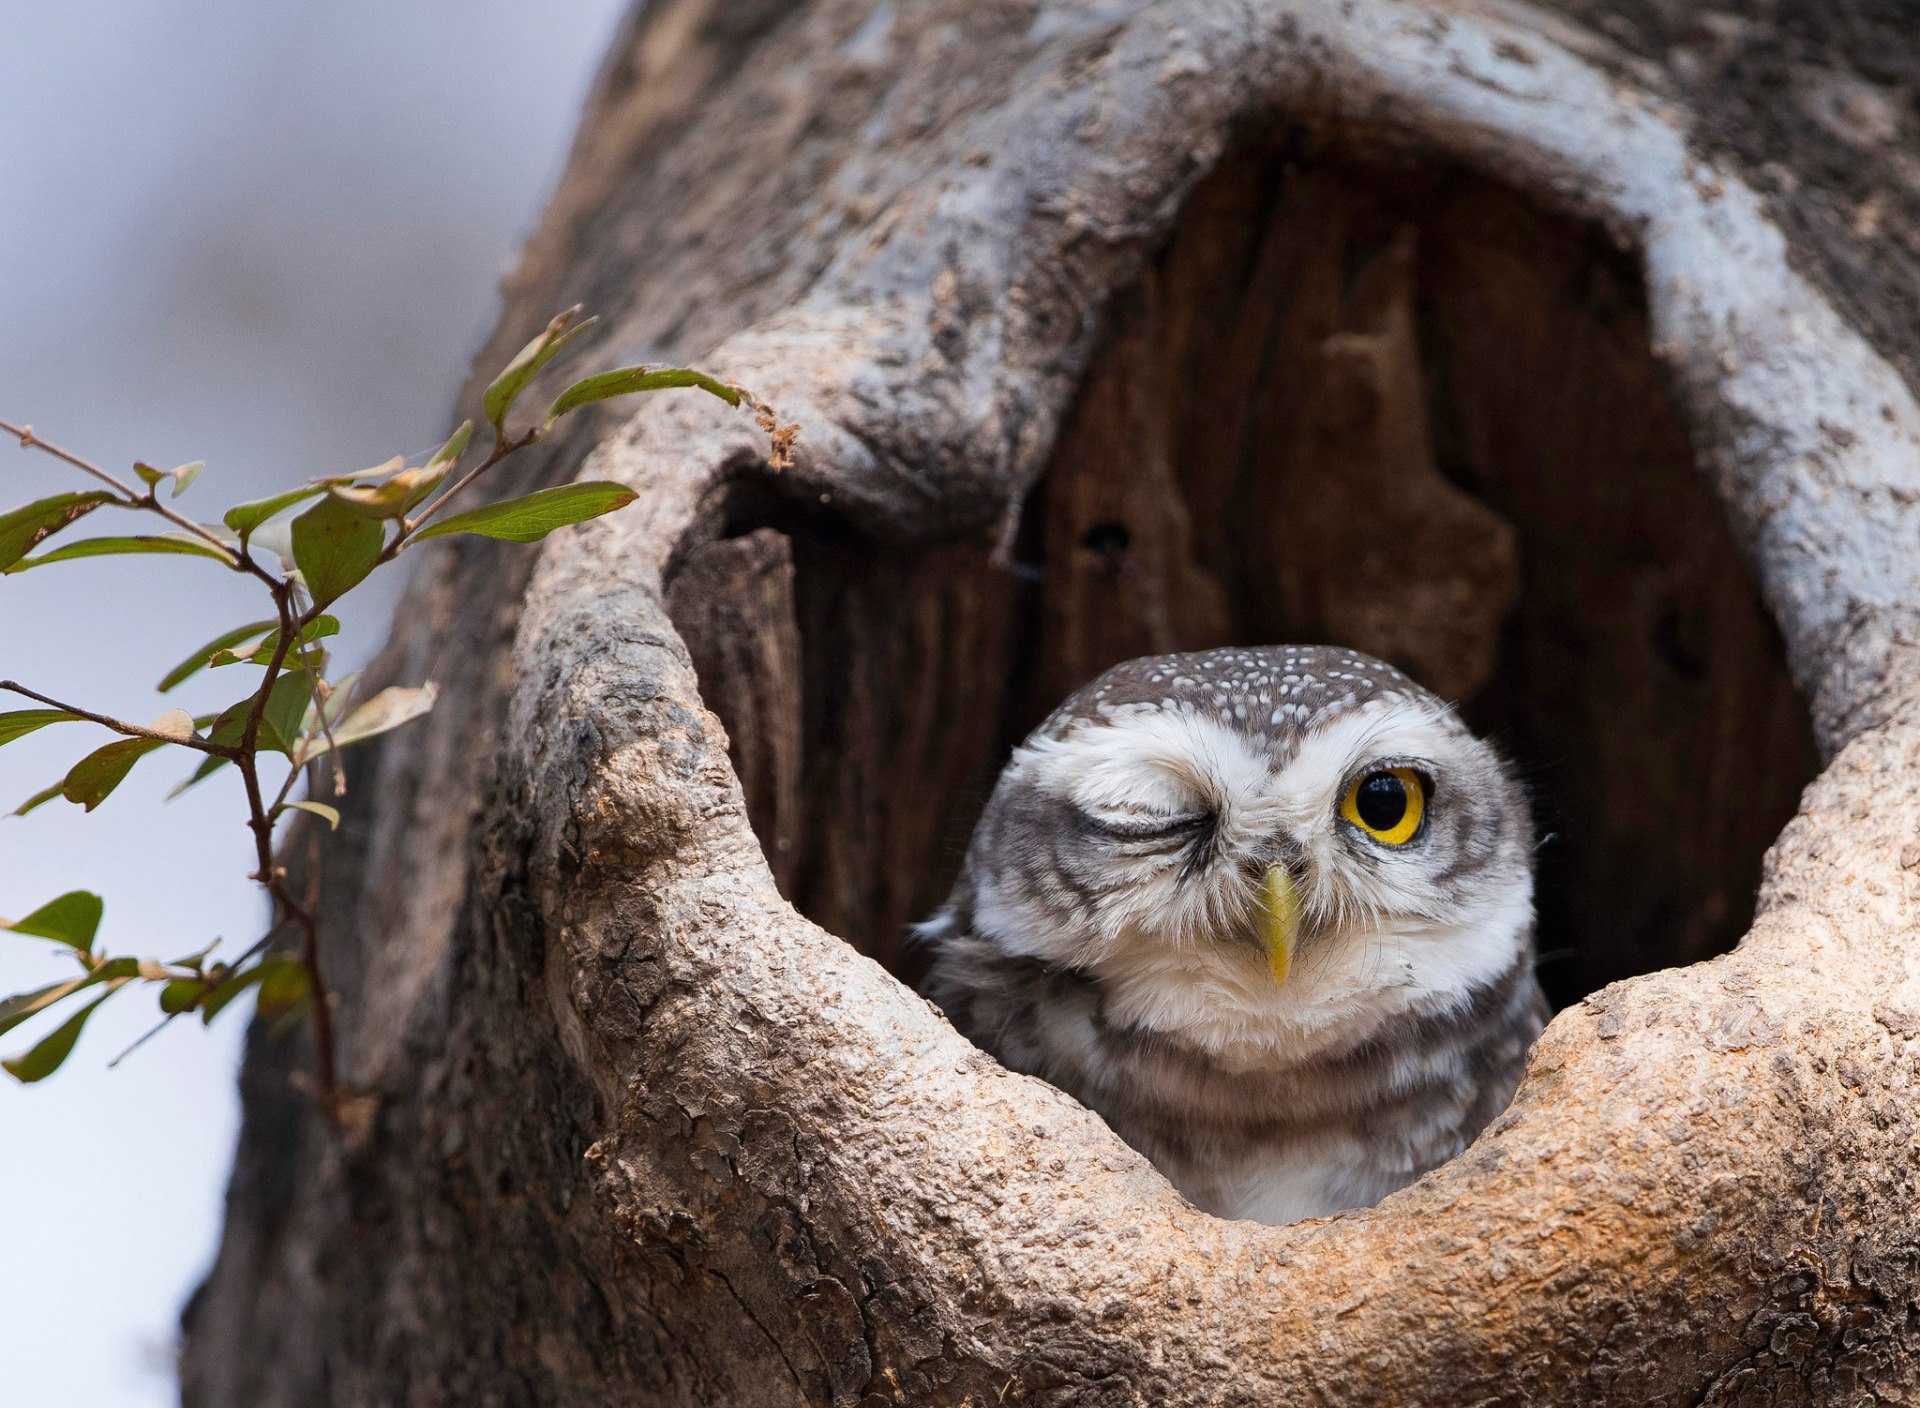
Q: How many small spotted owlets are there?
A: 1